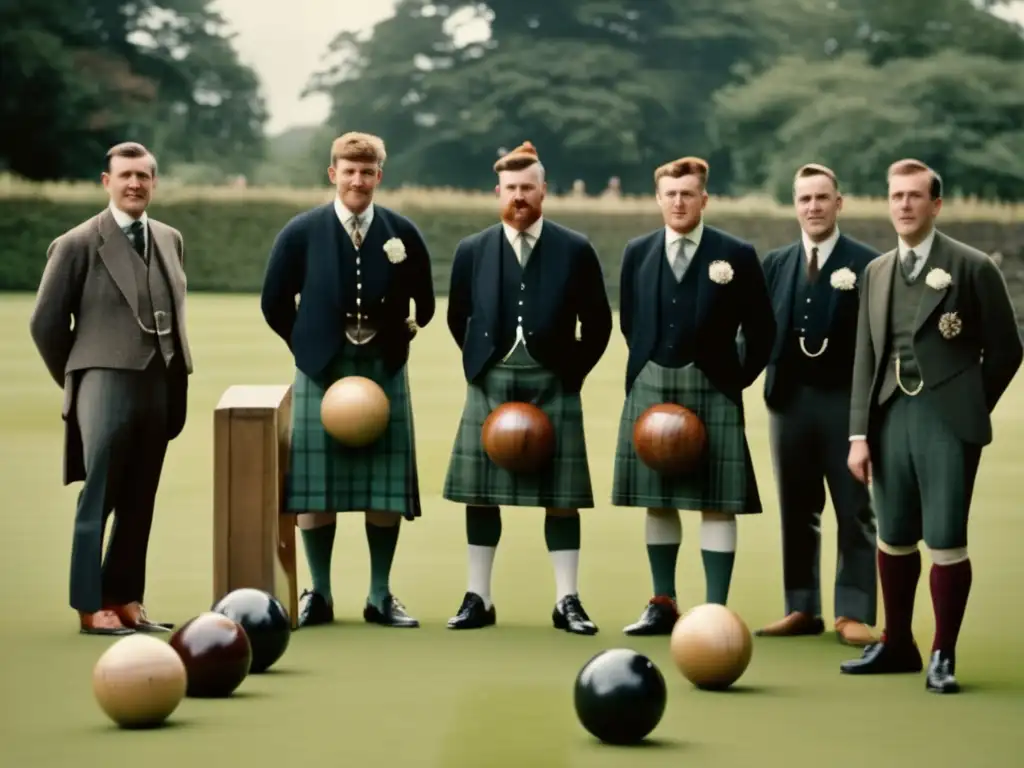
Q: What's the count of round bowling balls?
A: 8